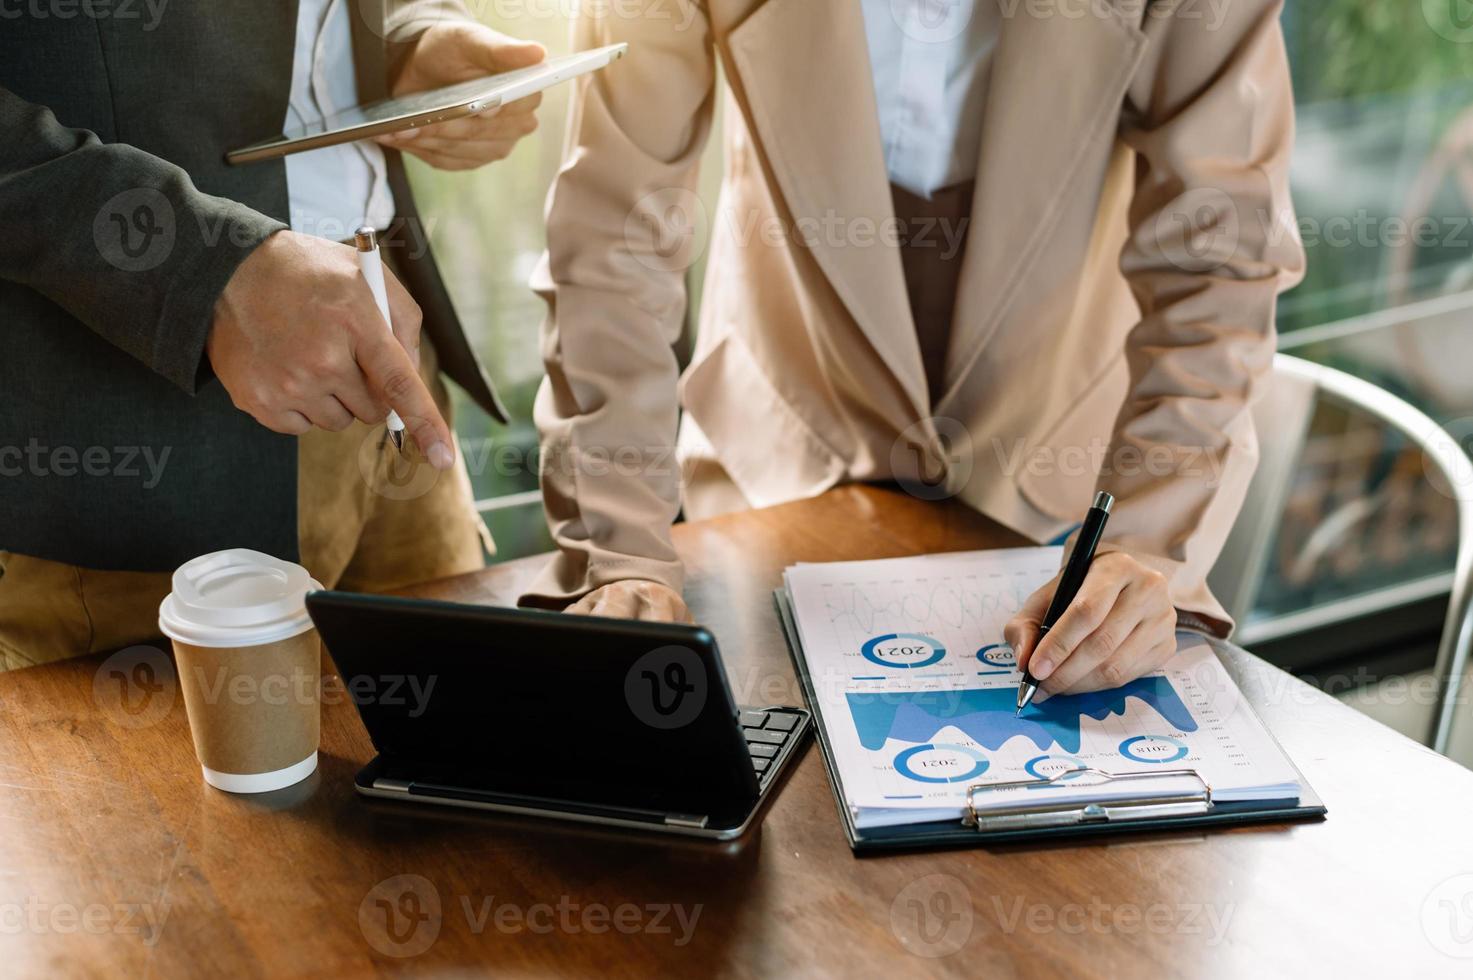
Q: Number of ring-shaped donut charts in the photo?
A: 5